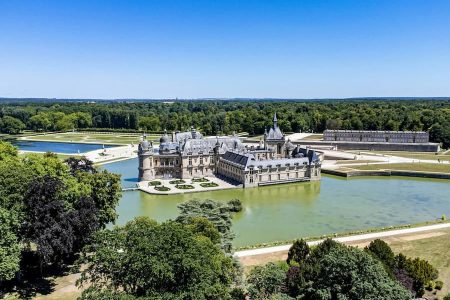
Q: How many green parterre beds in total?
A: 6